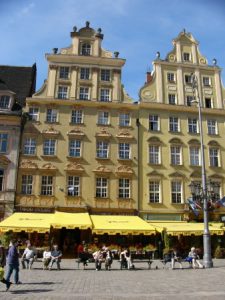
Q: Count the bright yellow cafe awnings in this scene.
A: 4